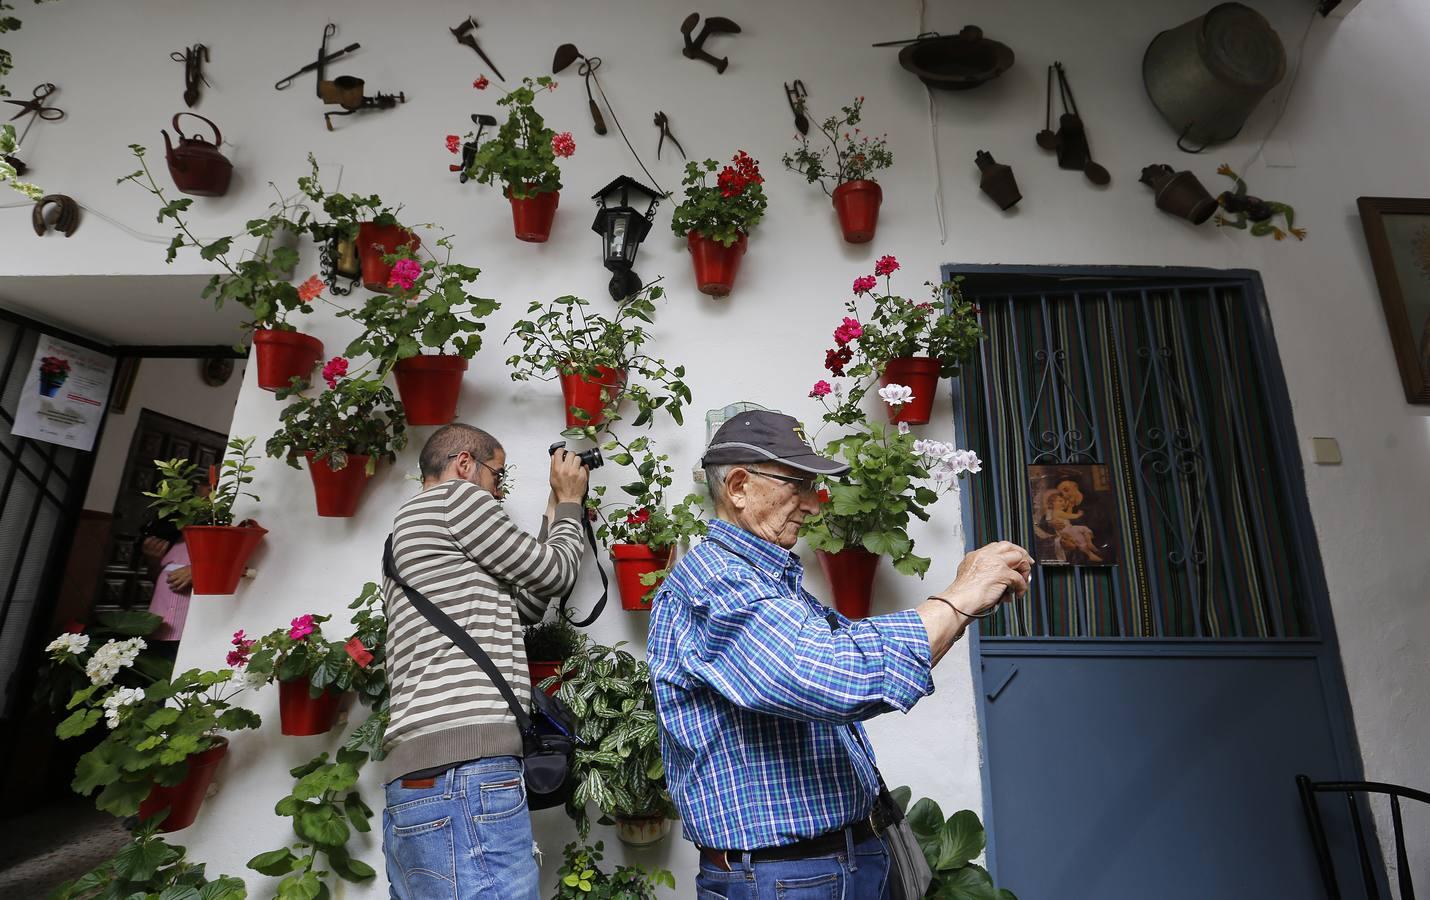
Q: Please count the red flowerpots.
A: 15